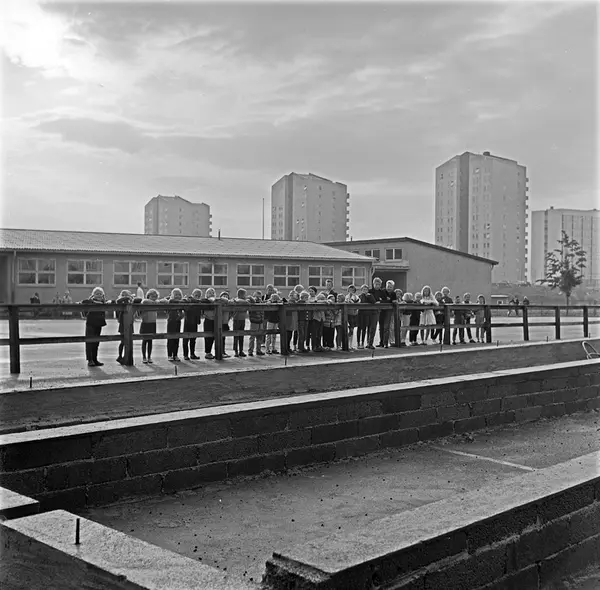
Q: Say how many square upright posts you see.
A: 11